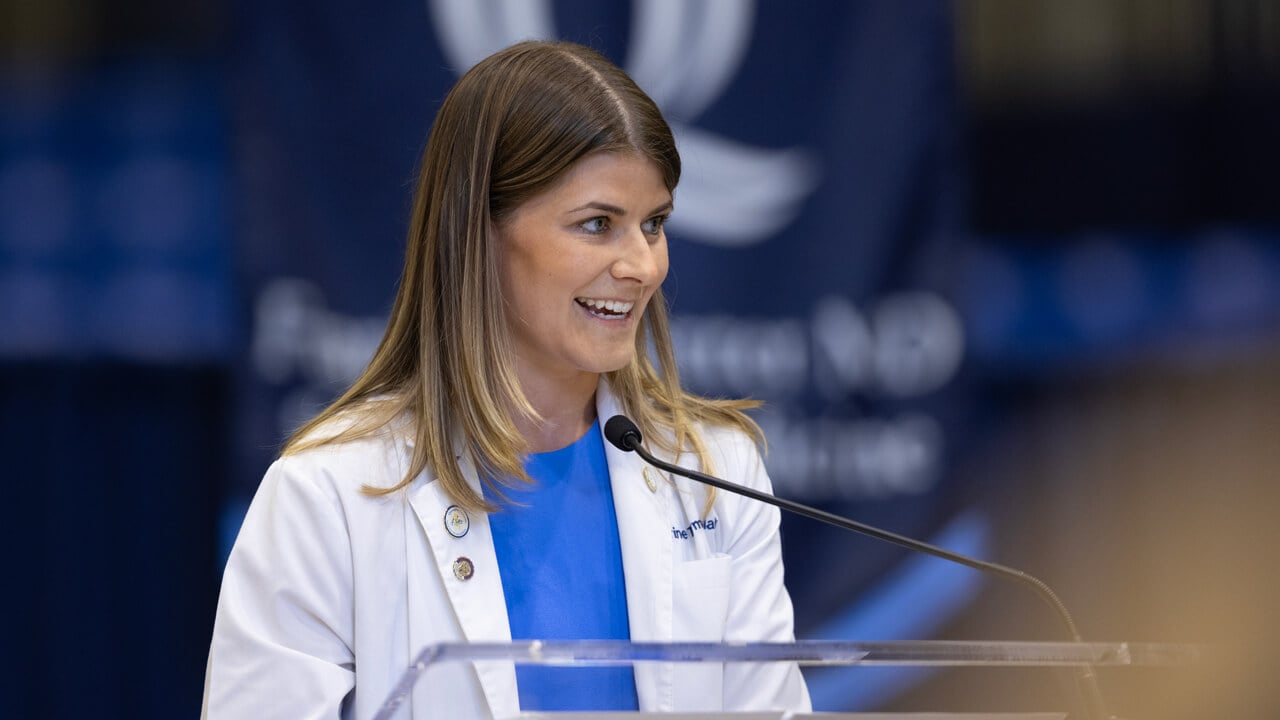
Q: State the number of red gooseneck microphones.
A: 0